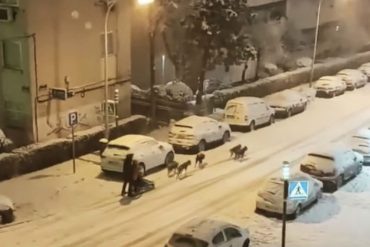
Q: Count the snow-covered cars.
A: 12